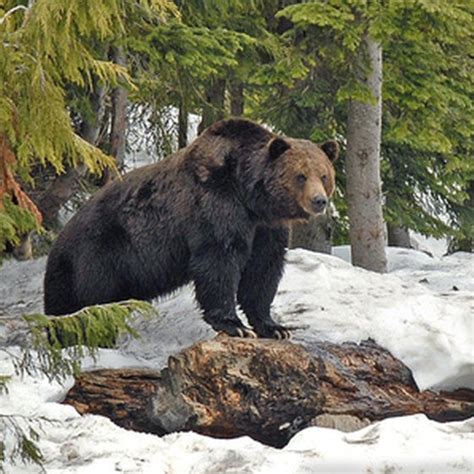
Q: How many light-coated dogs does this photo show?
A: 0